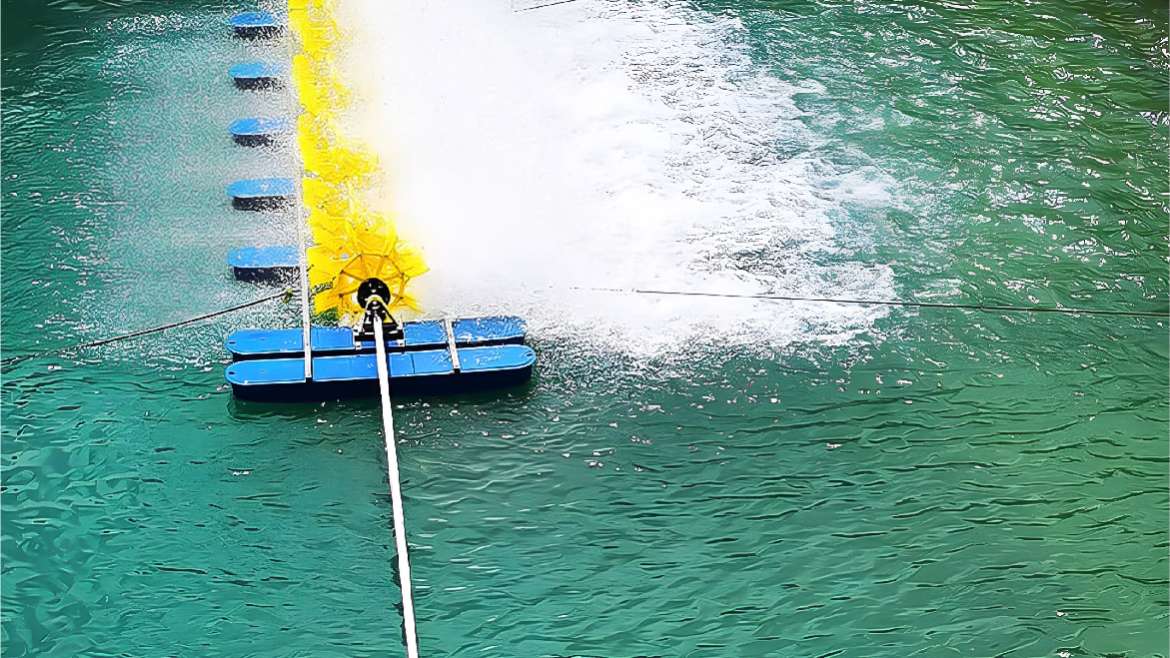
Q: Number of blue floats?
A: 7